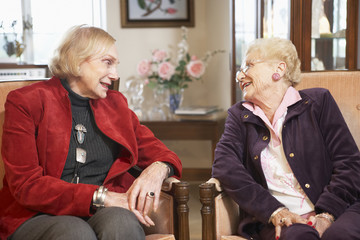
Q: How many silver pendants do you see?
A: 2